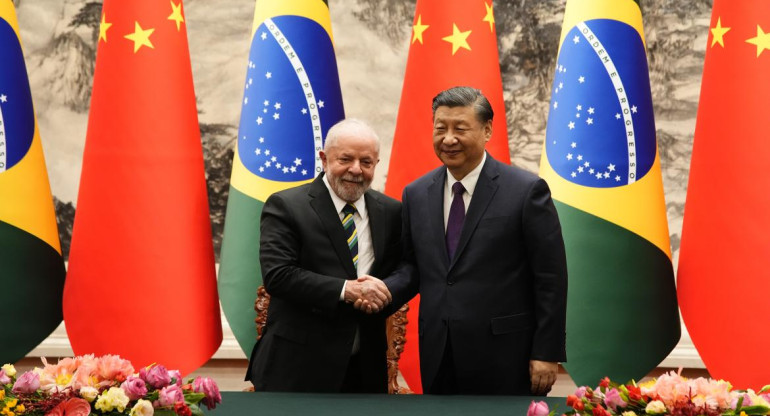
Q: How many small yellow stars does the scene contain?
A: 8